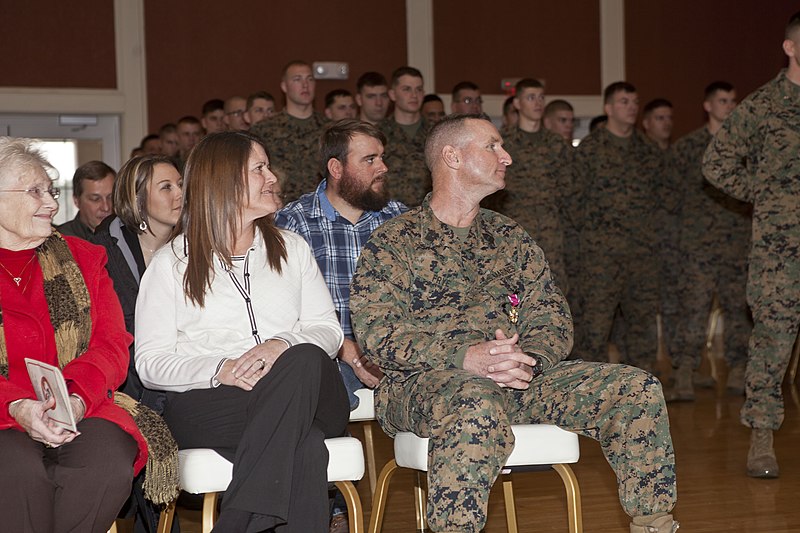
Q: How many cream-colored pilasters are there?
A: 3